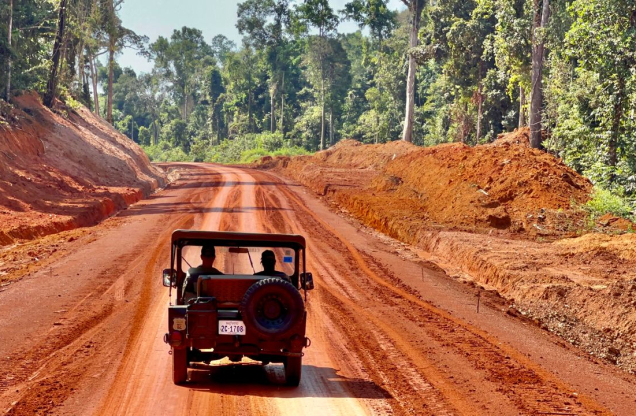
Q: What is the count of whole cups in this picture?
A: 0